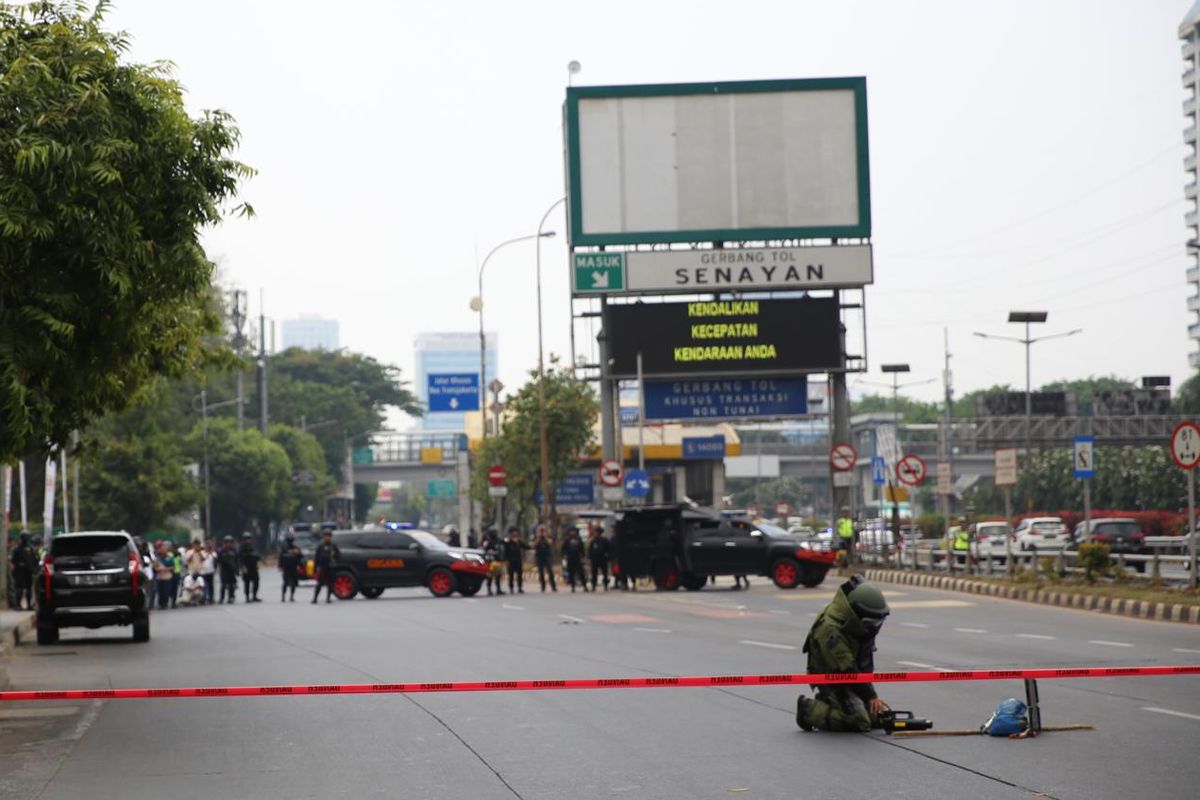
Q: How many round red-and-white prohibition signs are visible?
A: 5